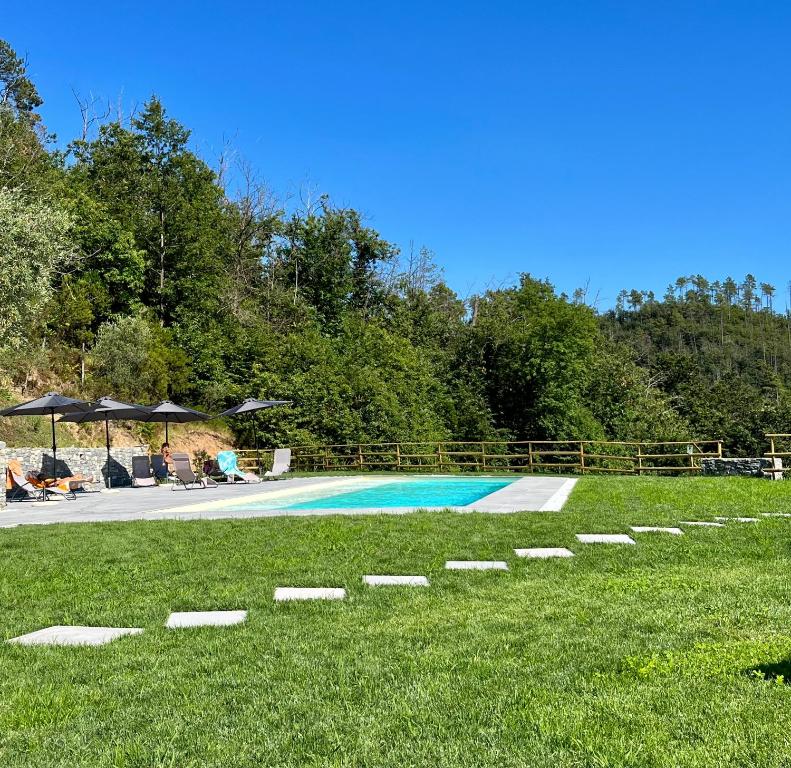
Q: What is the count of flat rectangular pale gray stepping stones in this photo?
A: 11